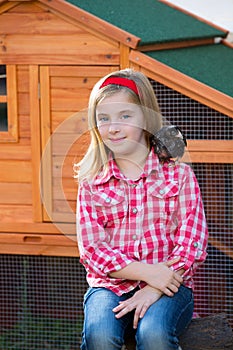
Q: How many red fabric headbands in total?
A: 1